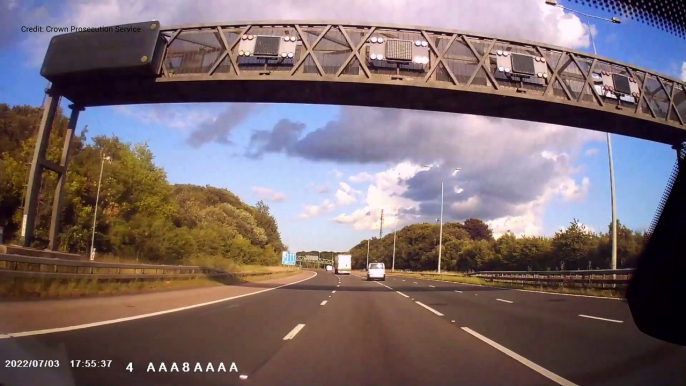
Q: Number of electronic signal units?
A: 4